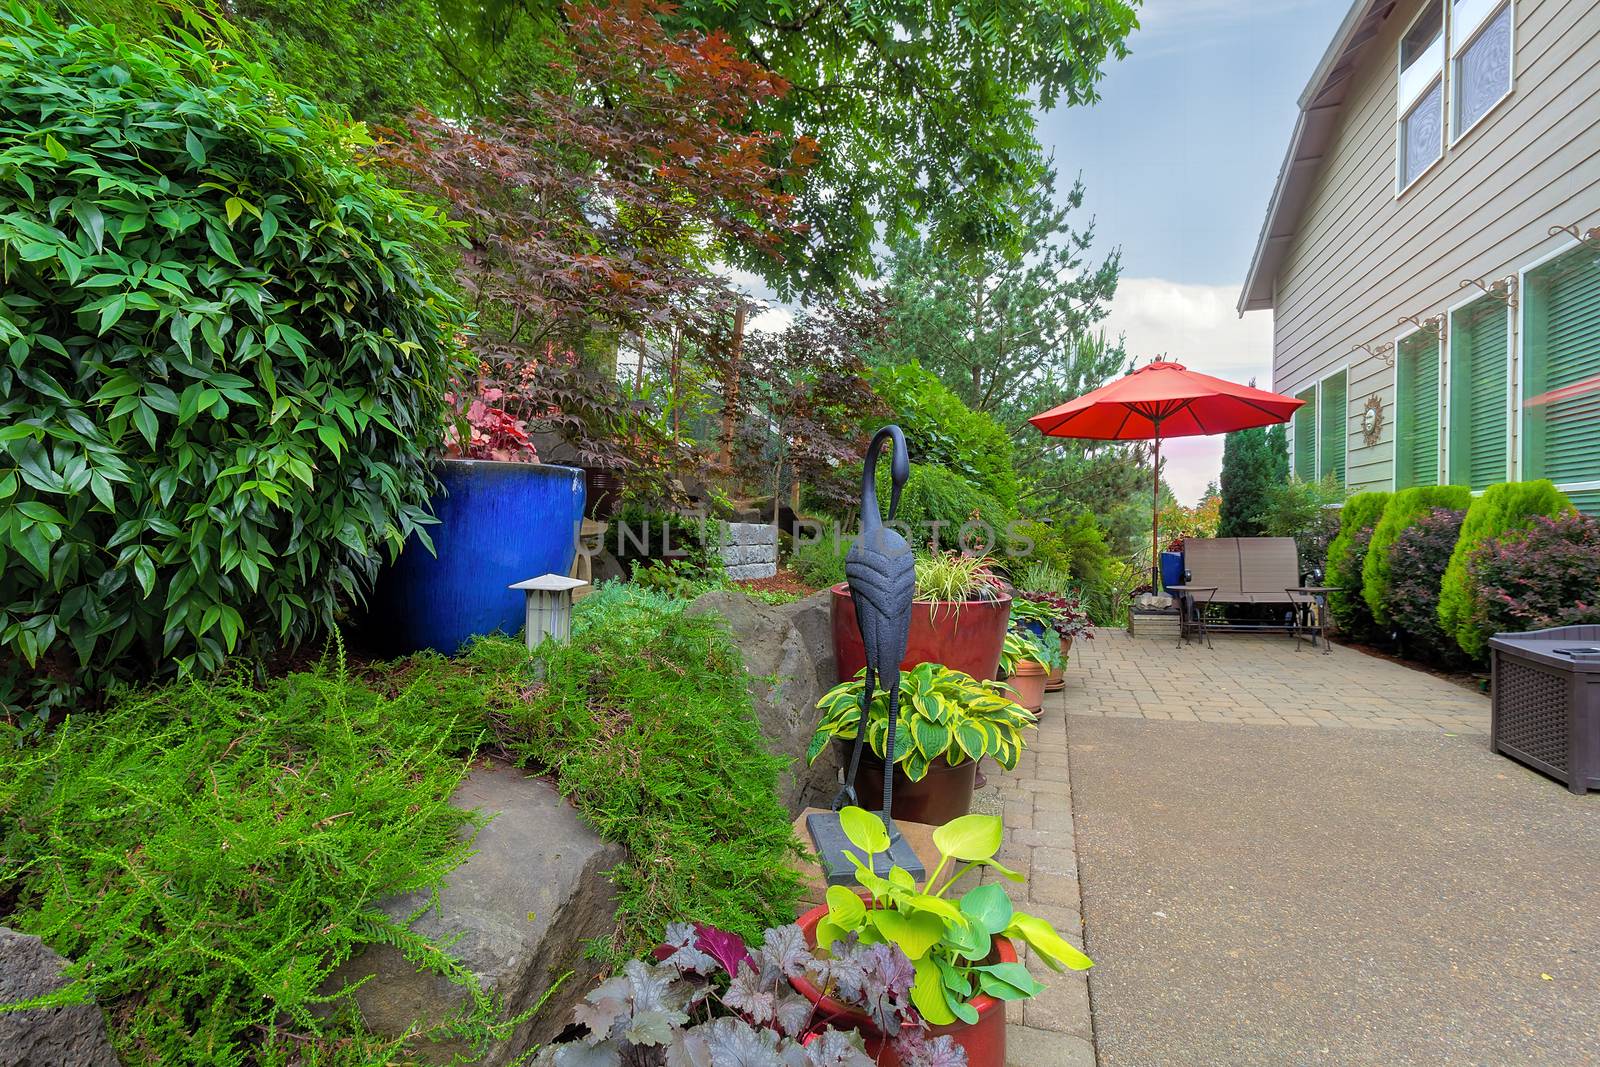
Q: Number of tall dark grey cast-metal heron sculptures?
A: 1